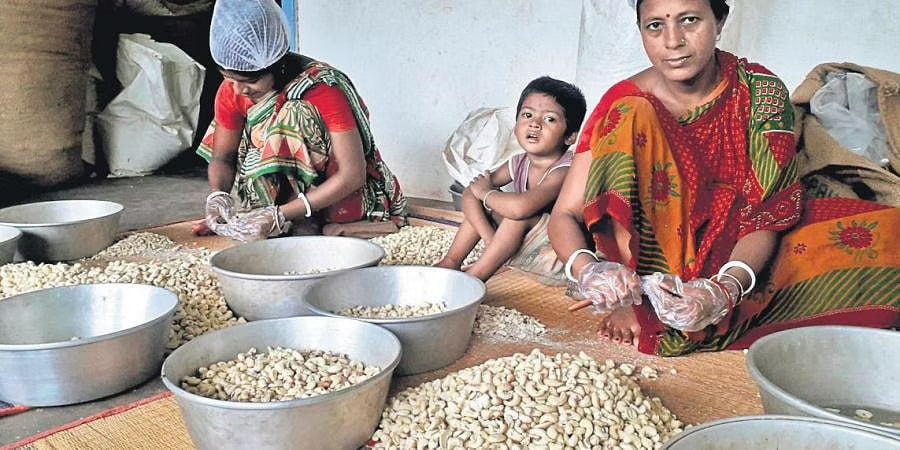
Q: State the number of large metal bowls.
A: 8